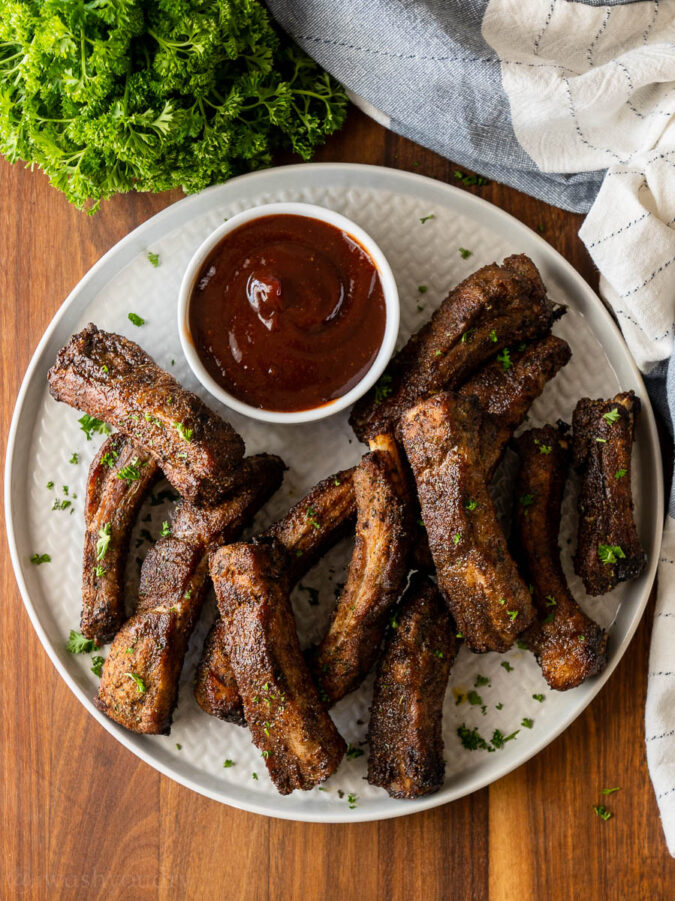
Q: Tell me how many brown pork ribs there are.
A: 12